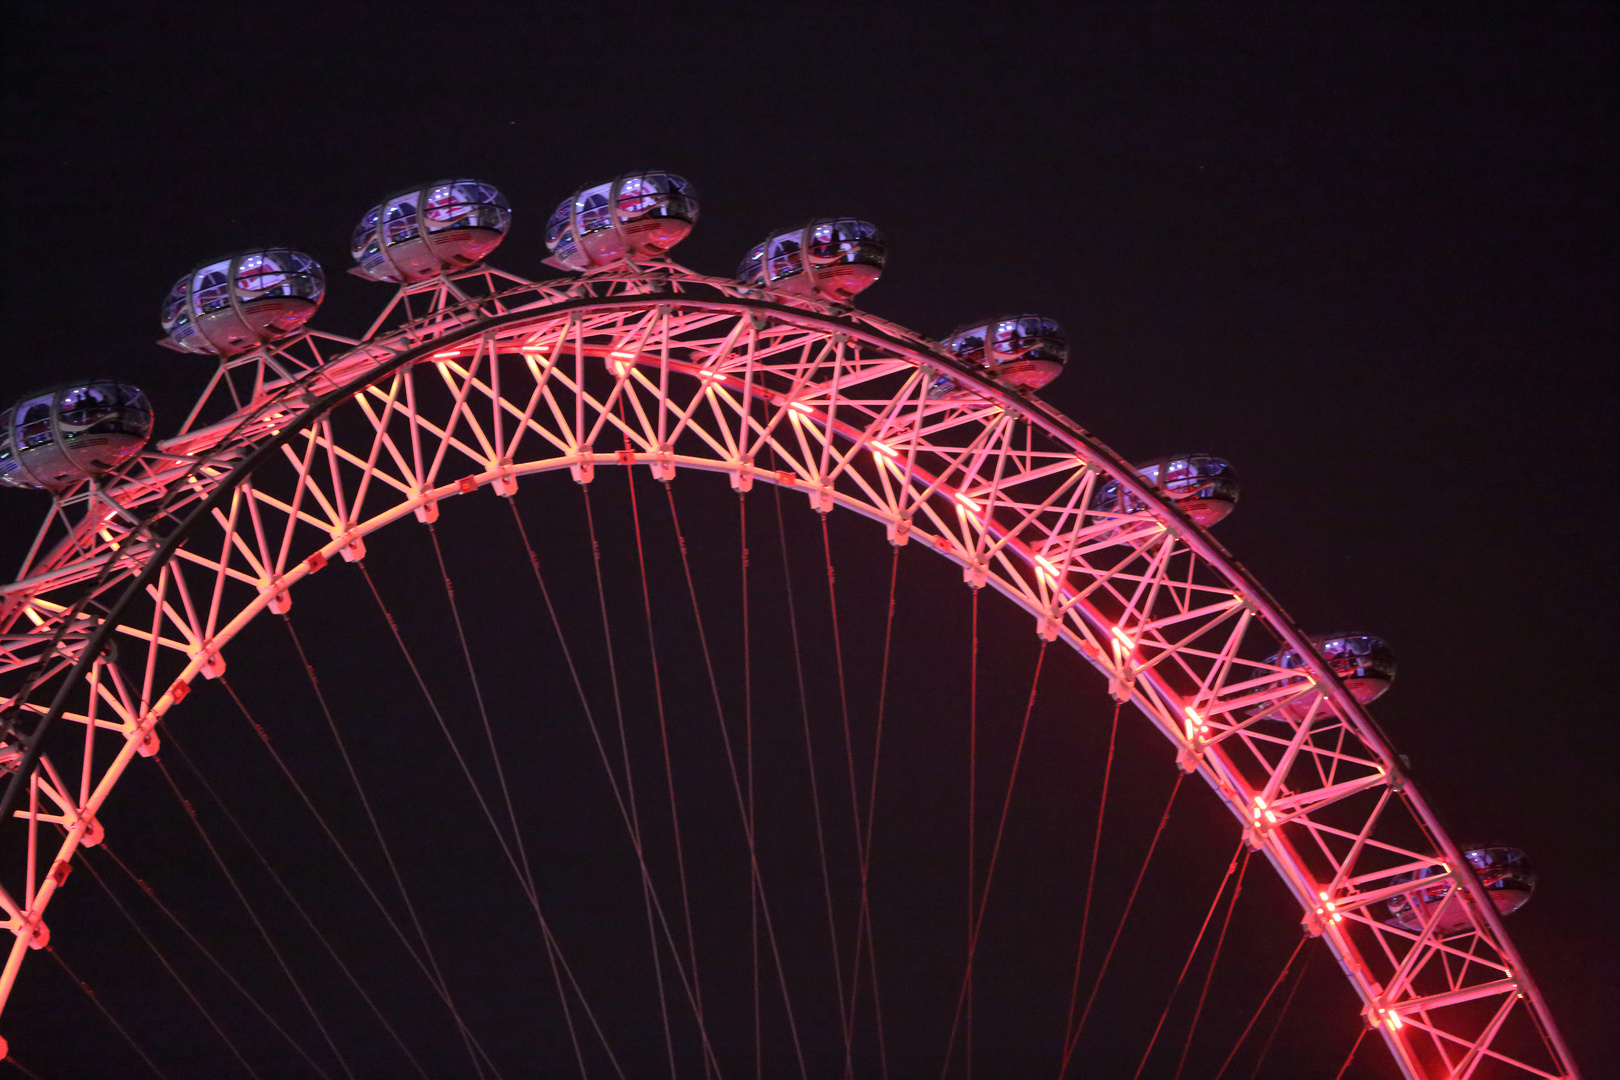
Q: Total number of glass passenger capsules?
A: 9